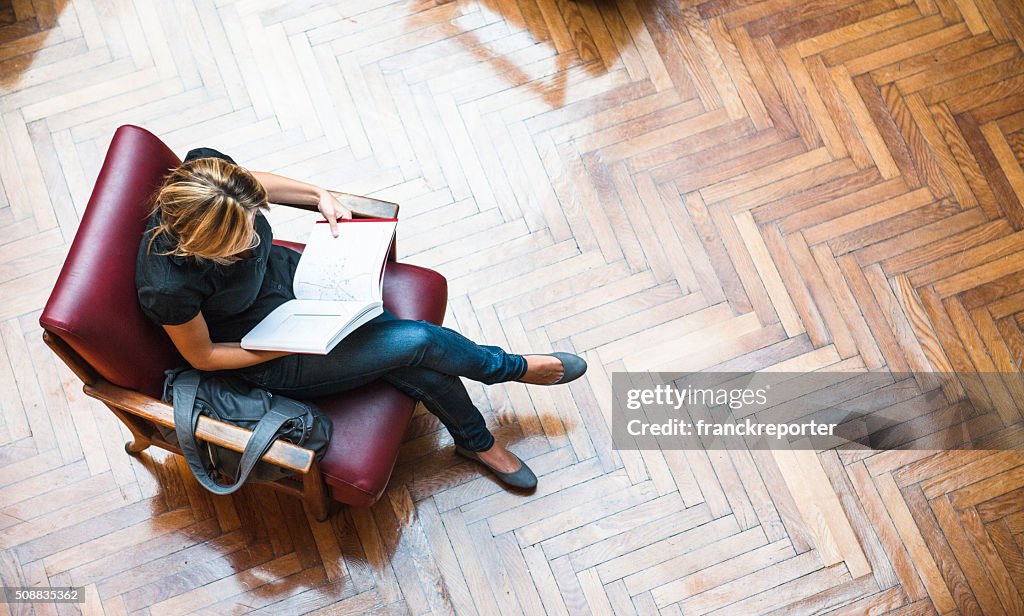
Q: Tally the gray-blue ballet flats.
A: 2